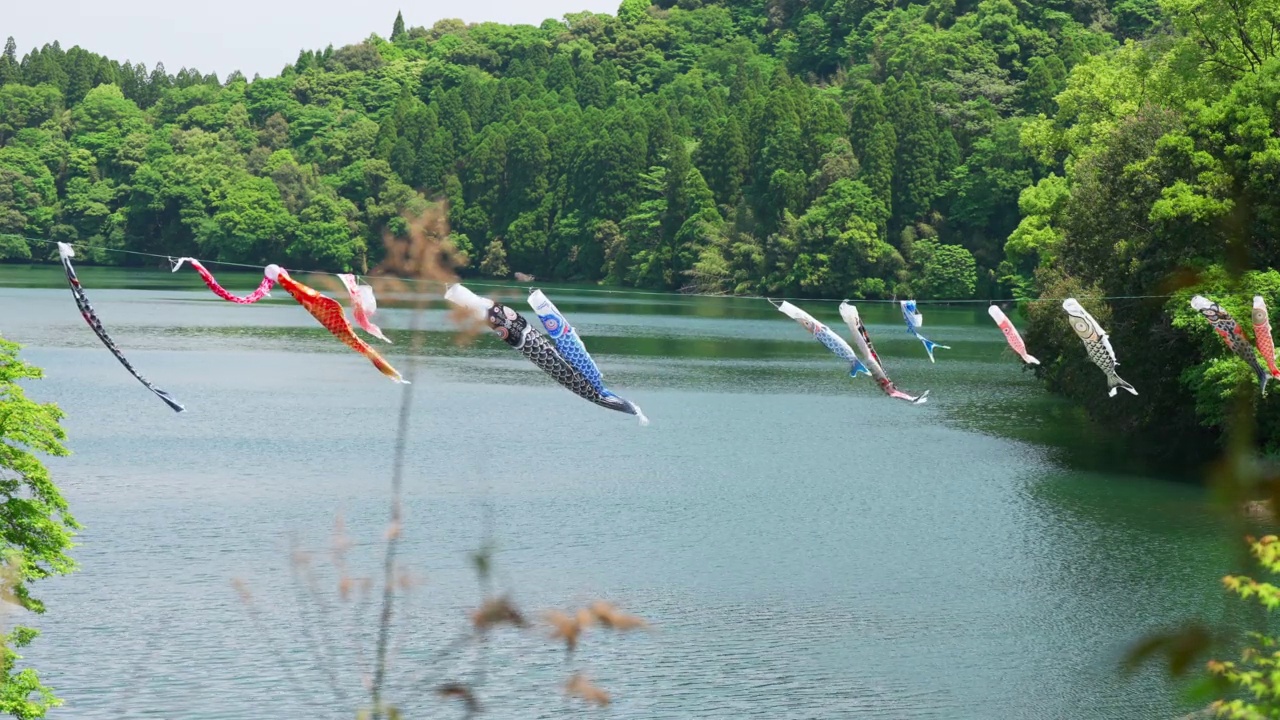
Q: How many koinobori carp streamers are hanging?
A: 13